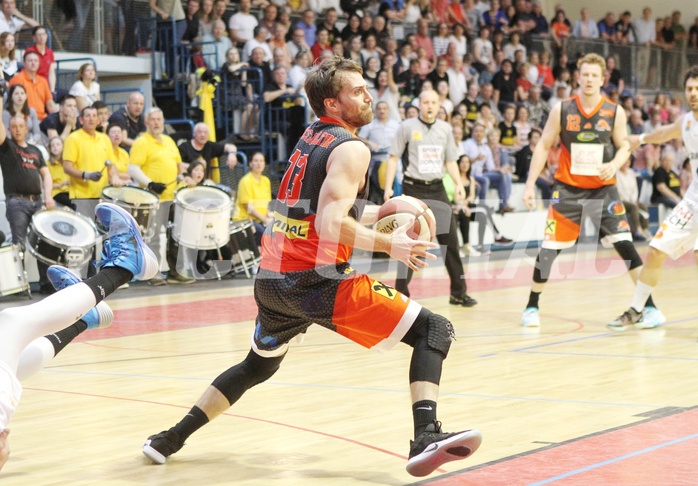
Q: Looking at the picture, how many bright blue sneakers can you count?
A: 2